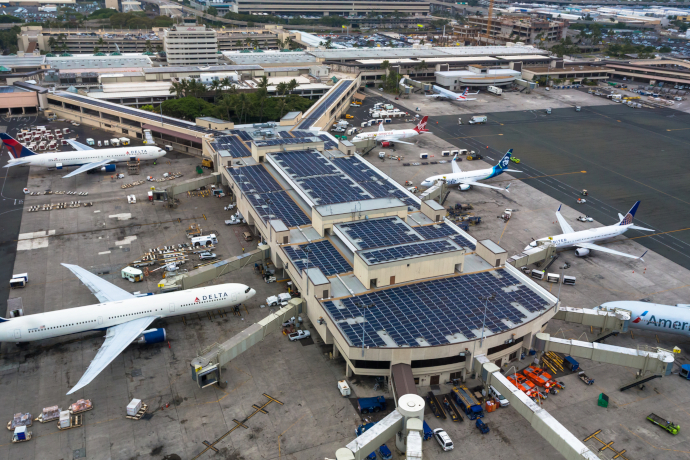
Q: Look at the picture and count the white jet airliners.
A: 7